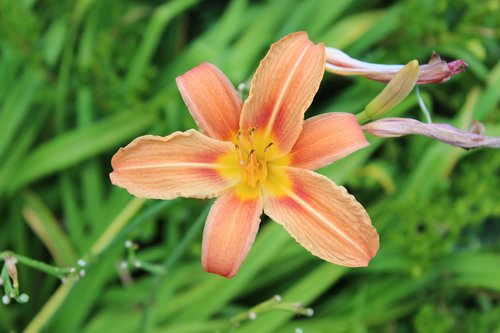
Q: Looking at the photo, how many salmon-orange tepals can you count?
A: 6